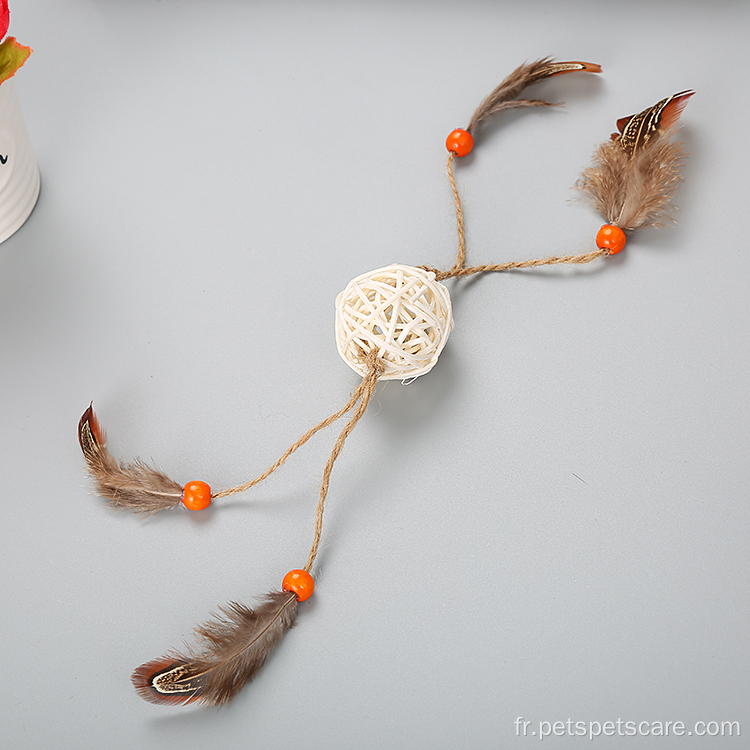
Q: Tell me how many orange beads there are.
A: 4